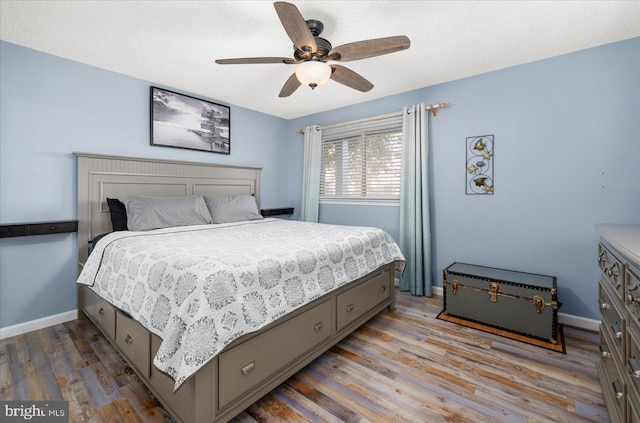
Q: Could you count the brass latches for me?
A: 3